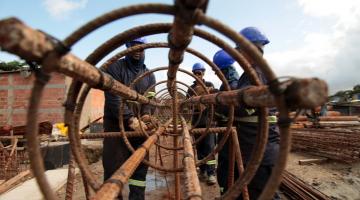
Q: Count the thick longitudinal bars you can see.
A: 5